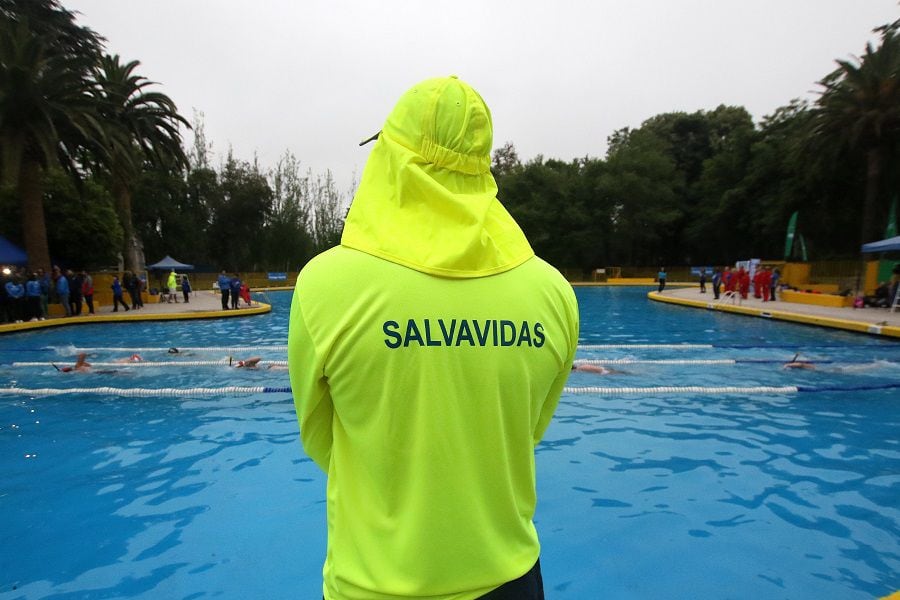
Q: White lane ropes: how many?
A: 3